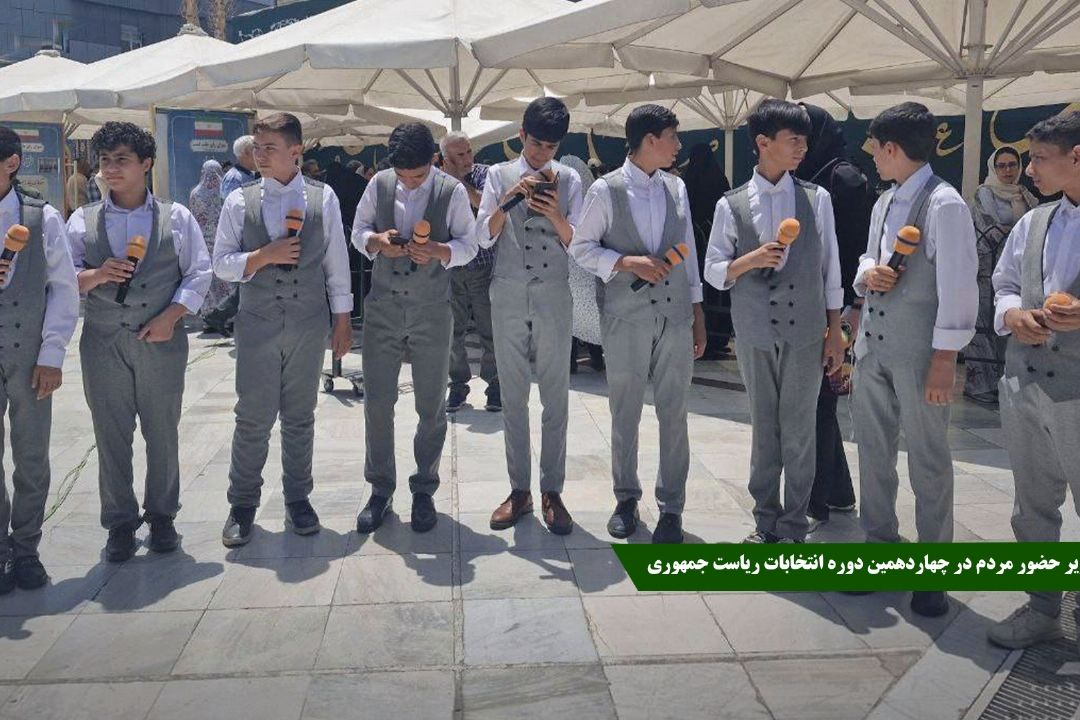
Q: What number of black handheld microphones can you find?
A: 9